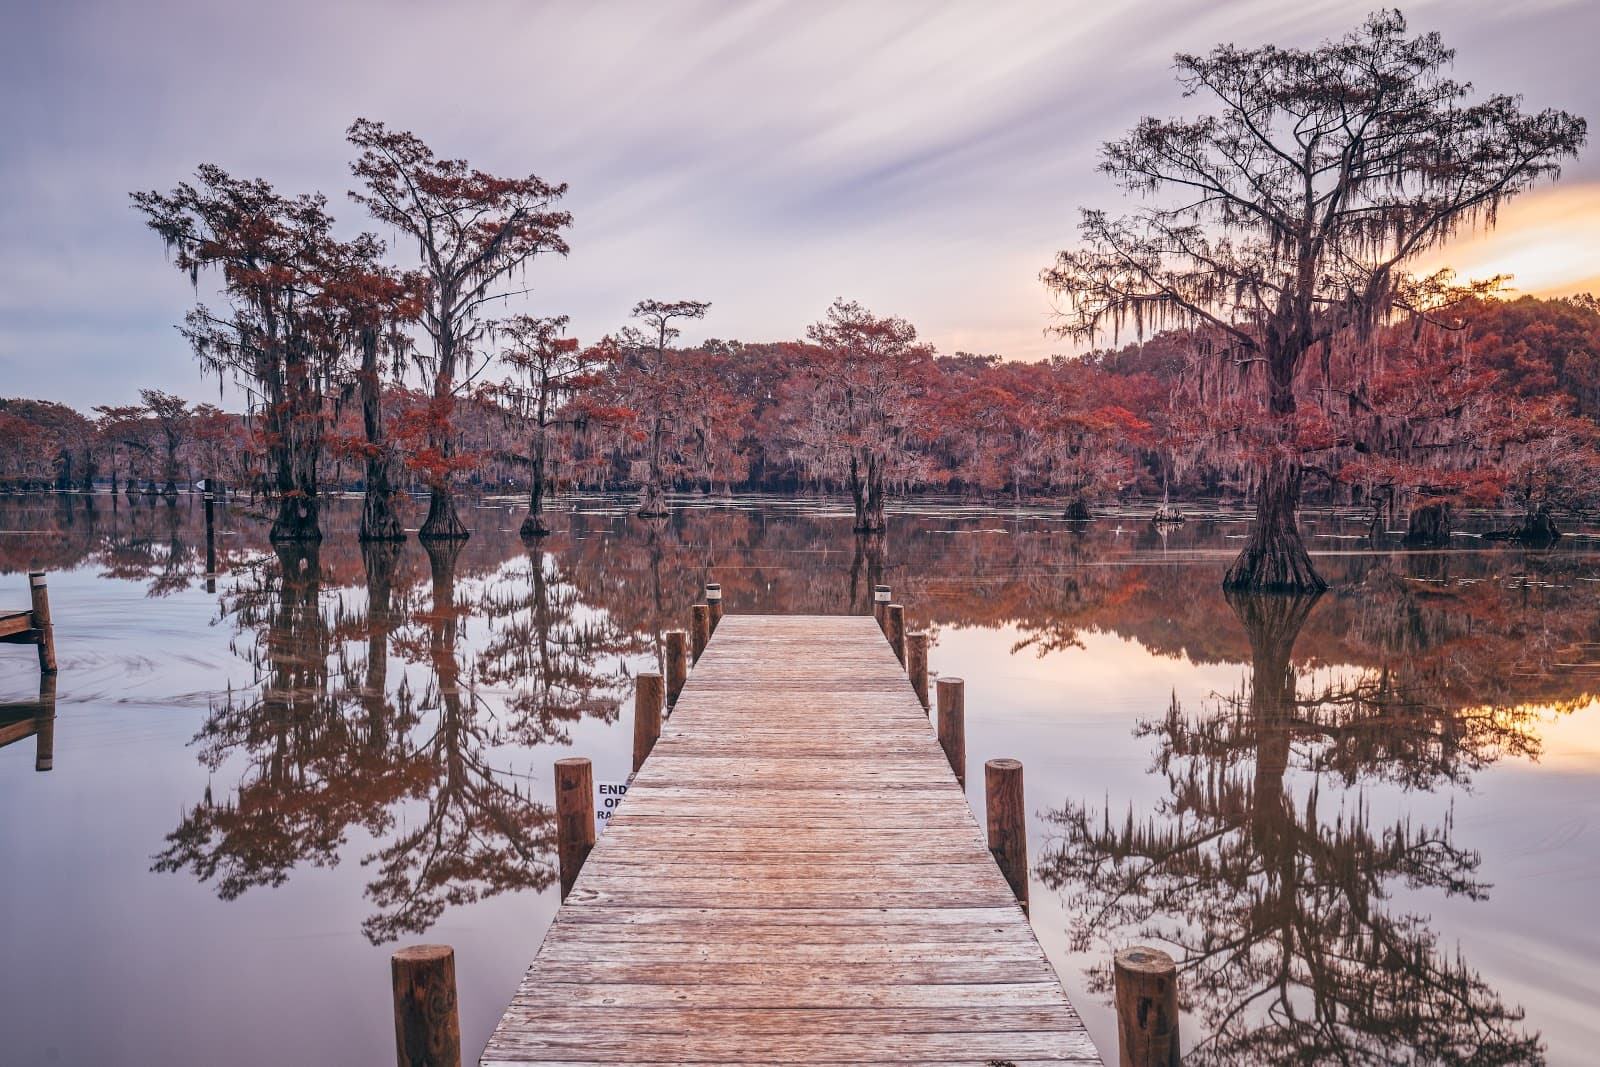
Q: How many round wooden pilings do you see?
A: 13